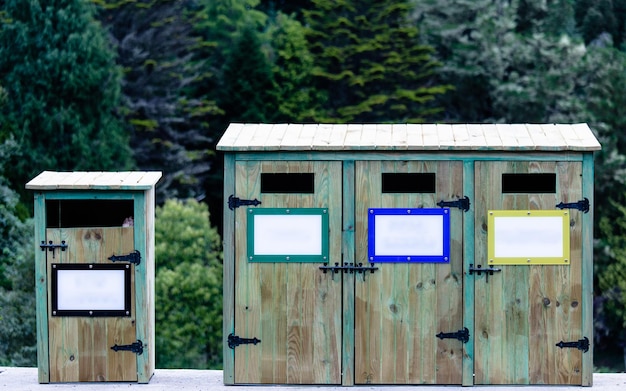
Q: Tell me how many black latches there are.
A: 4